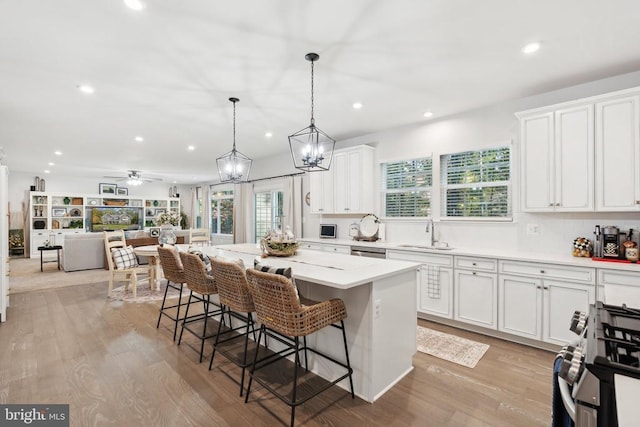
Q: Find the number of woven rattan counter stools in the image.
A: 4